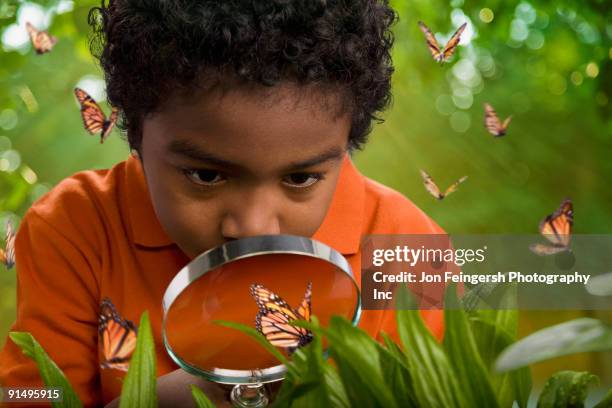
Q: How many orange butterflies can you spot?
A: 9